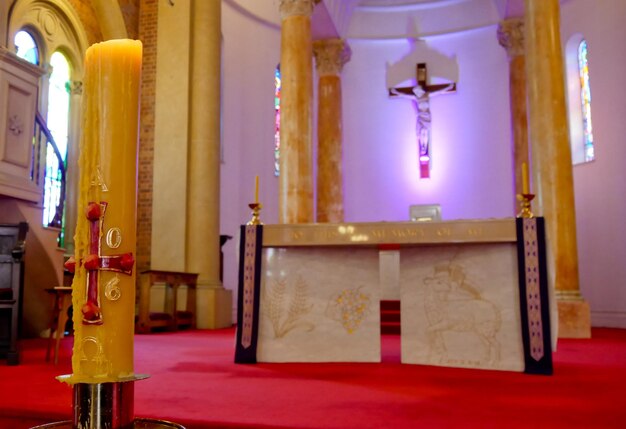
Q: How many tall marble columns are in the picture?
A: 4